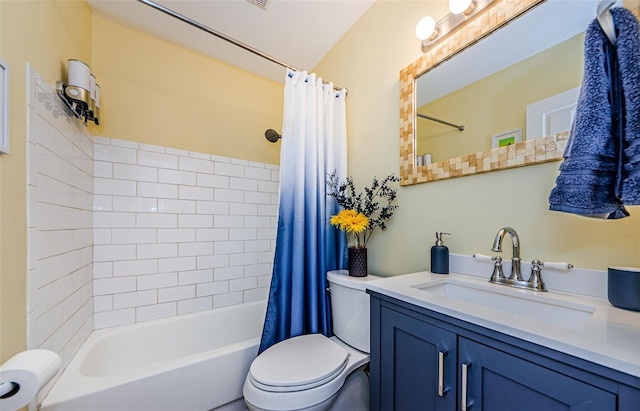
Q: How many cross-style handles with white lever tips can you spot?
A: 2